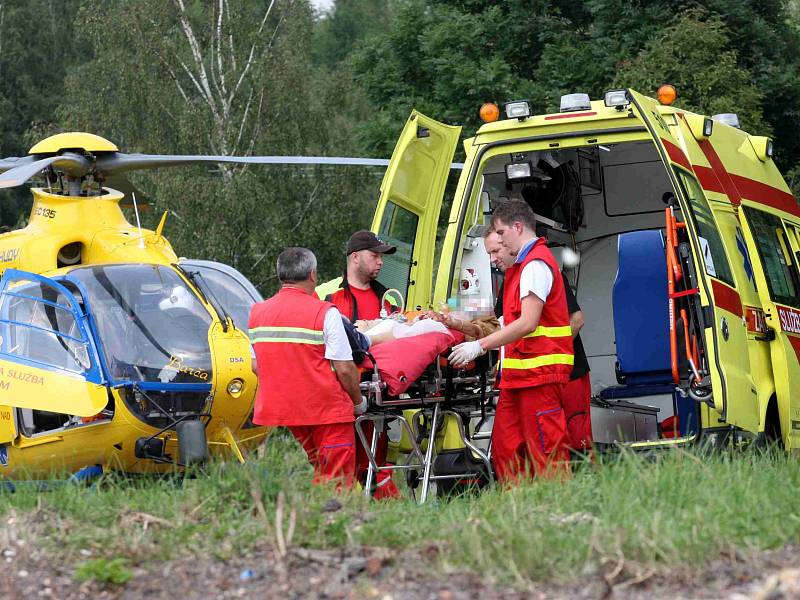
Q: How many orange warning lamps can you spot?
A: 2